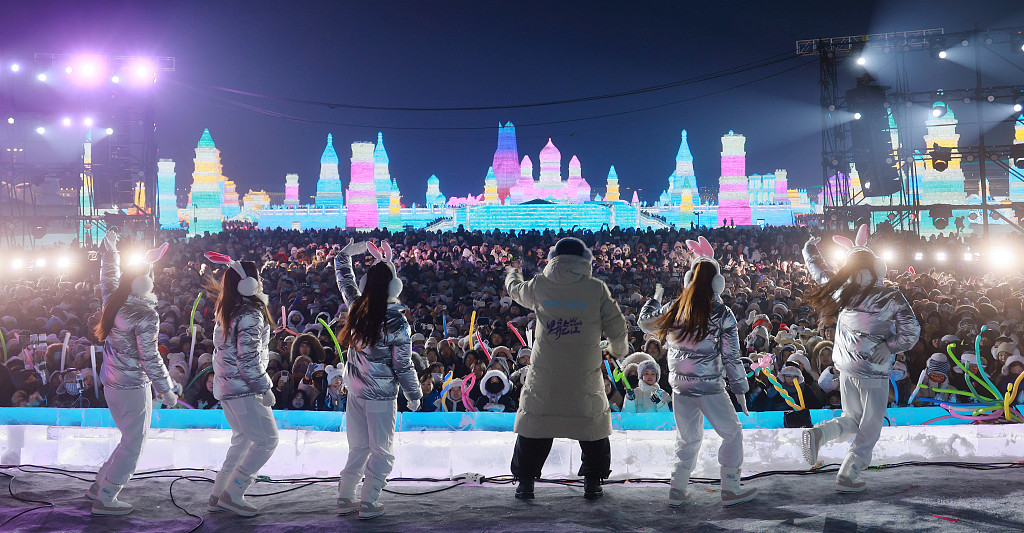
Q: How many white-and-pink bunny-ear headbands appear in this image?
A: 5